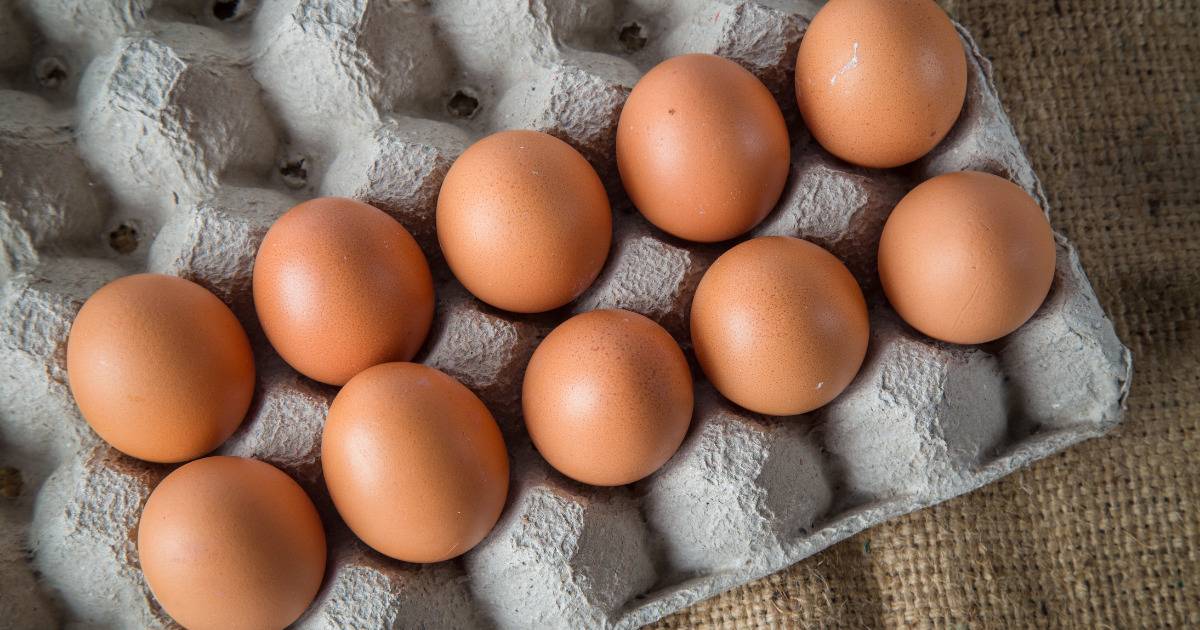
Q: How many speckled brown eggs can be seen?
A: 10